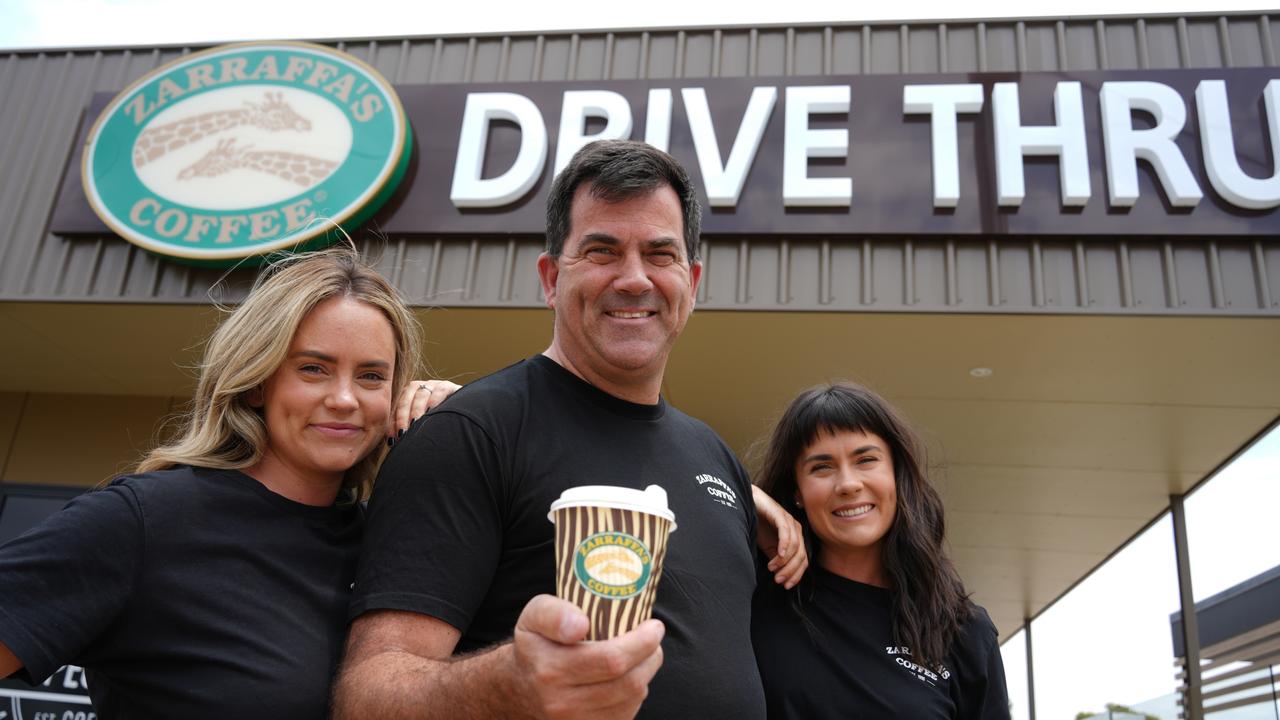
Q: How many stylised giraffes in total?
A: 4